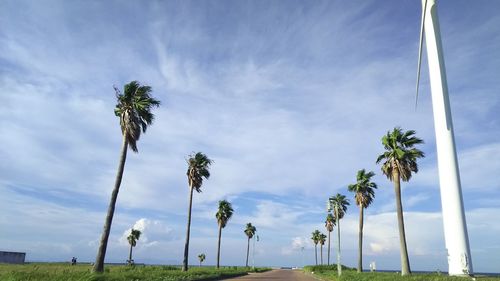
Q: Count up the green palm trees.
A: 12